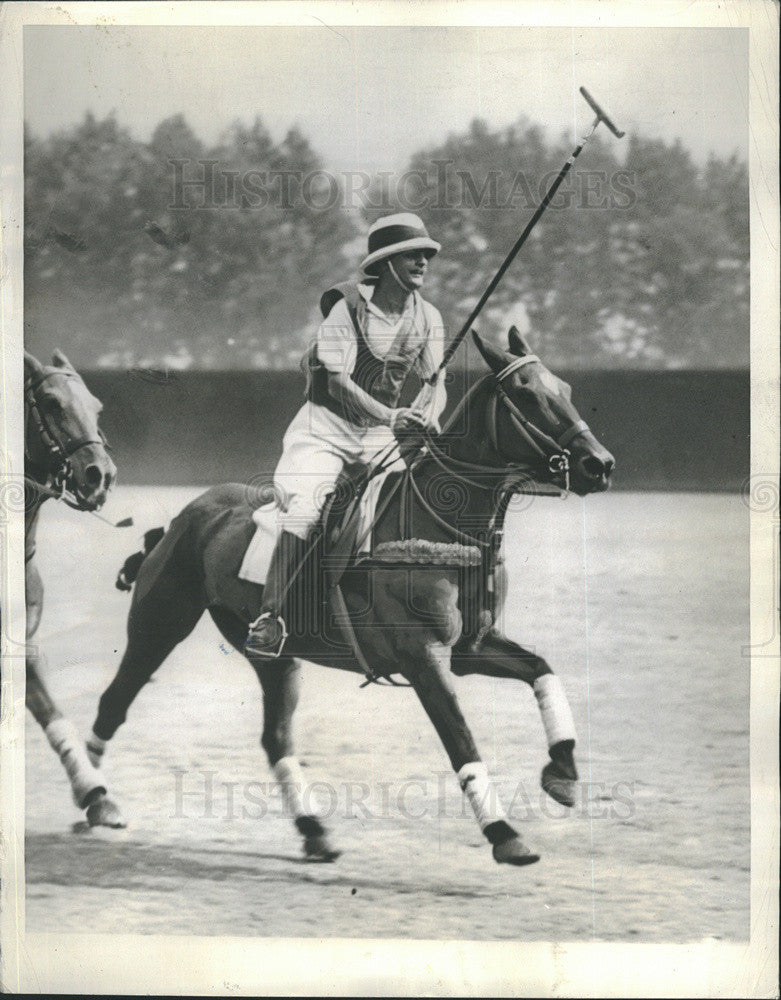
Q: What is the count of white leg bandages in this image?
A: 5